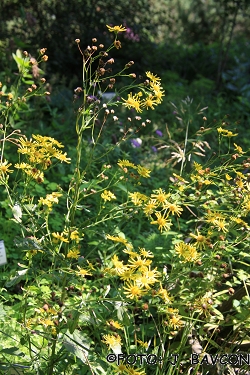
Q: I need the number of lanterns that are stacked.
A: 0